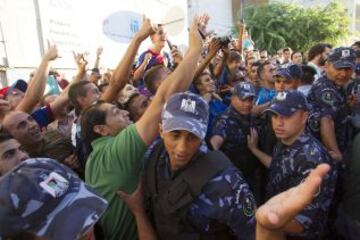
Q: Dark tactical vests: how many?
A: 1